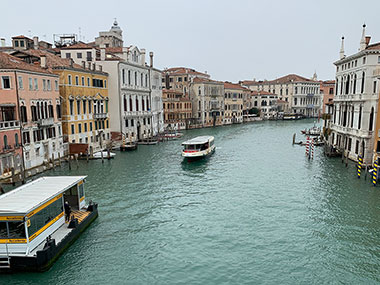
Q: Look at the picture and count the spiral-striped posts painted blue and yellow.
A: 2